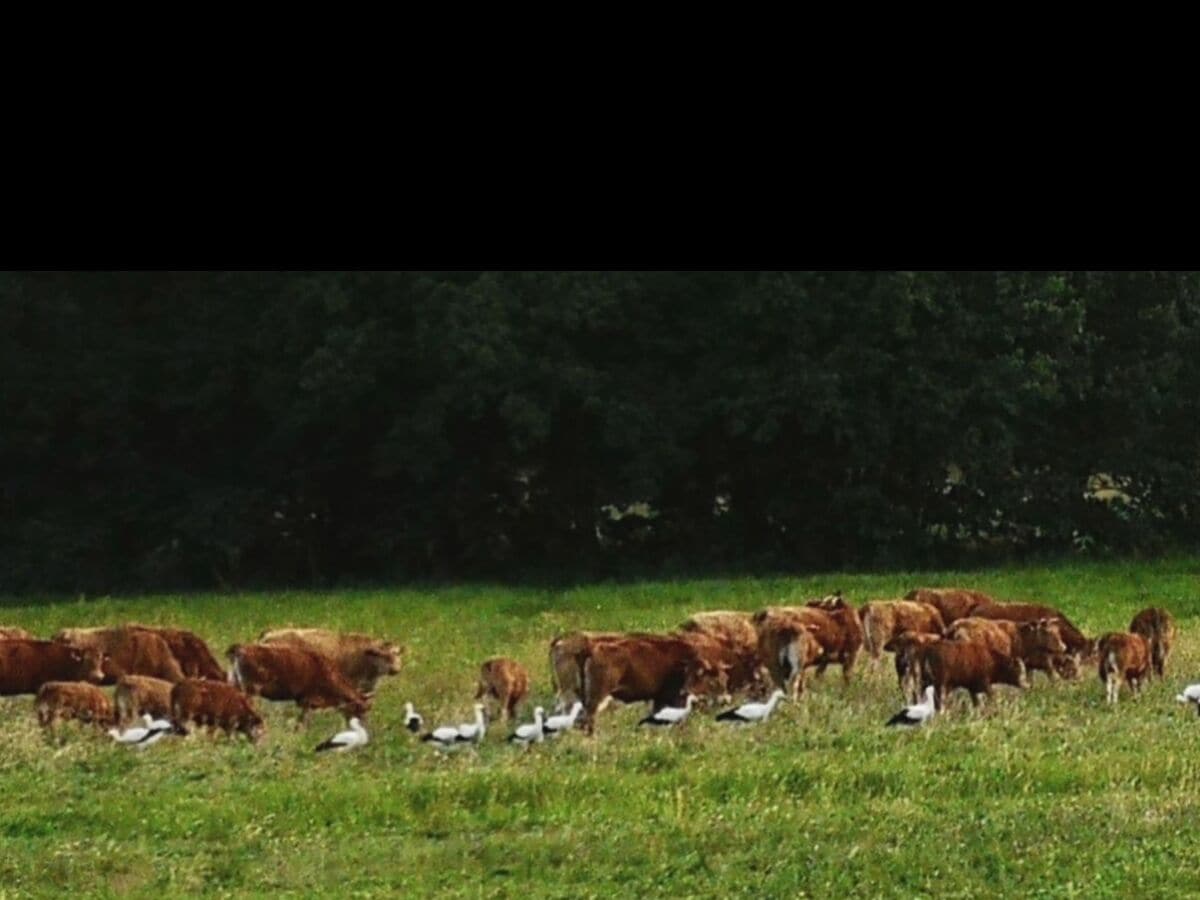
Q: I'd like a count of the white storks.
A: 12